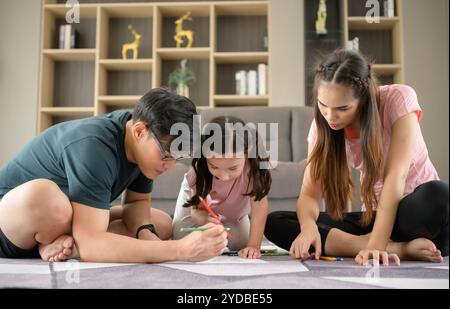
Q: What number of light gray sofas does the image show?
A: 1